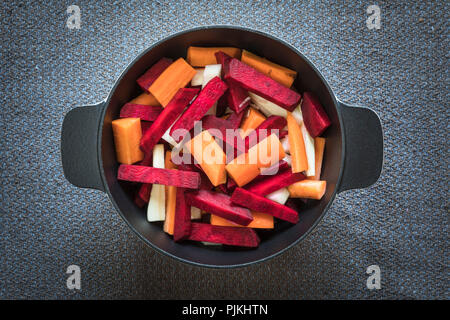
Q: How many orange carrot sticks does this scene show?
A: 13